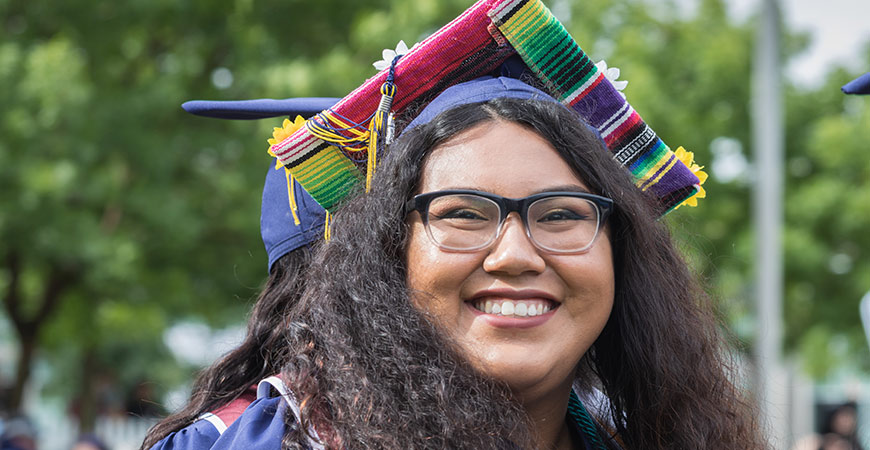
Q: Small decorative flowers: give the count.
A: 4